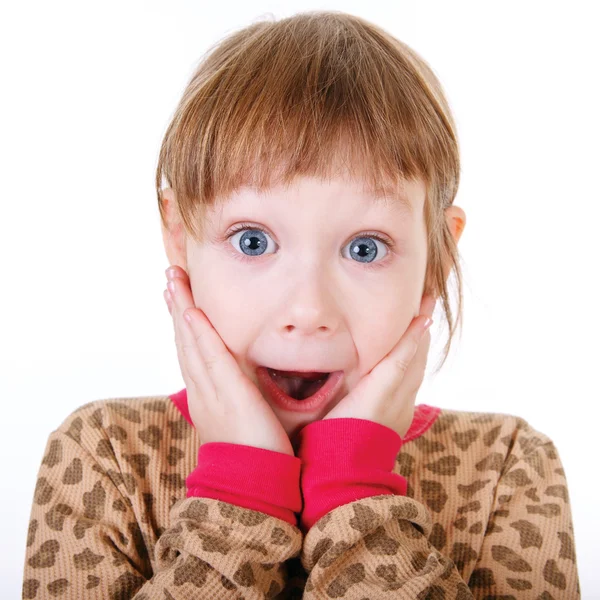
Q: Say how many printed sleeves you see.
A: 2